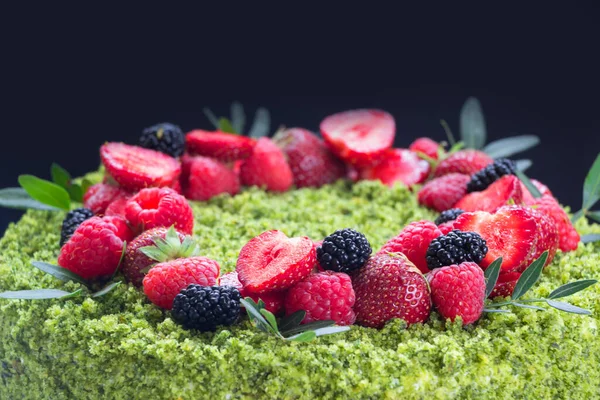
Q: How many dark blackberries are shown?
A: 7